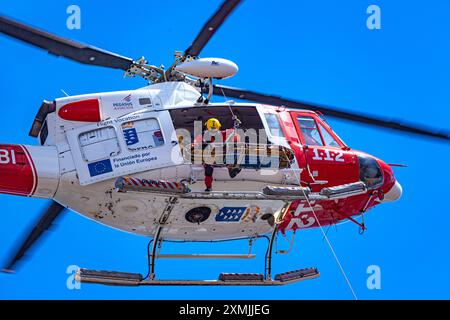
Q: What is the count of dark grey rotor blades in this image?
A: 4